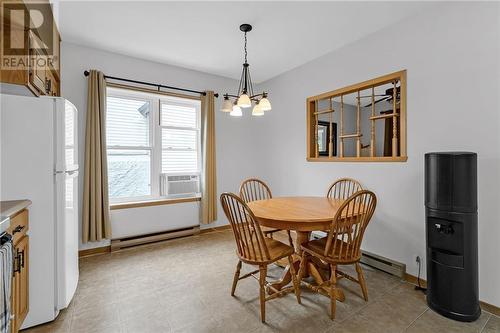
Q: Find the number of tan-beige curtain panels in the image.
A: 2